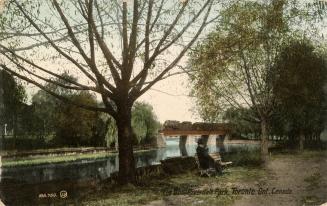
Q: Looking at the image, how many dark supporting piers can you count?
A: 3